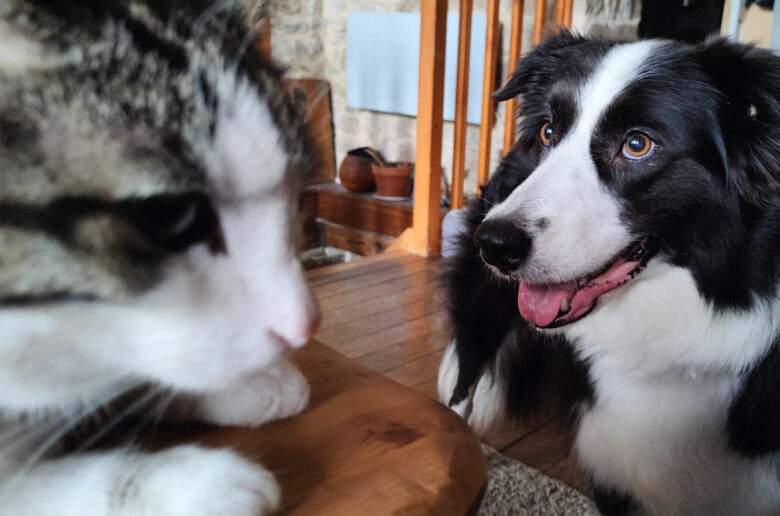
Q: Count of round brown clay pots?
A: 2